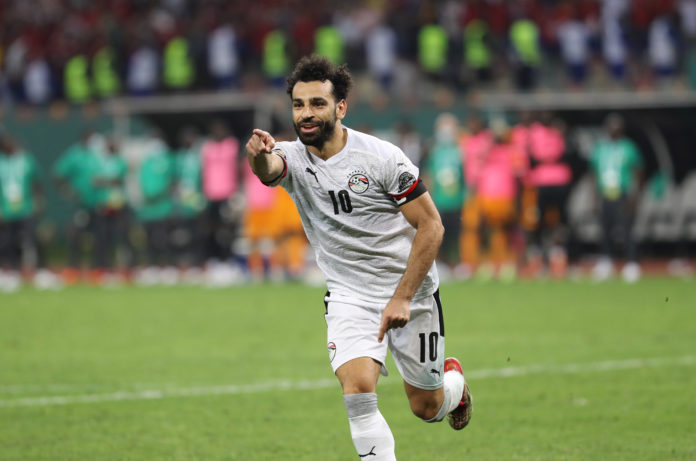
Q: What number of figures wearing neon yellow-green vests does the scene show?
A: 8